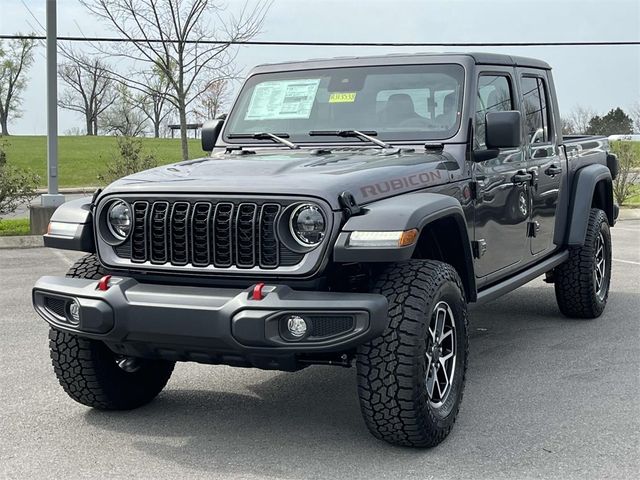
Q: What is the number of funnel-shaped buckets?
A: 0